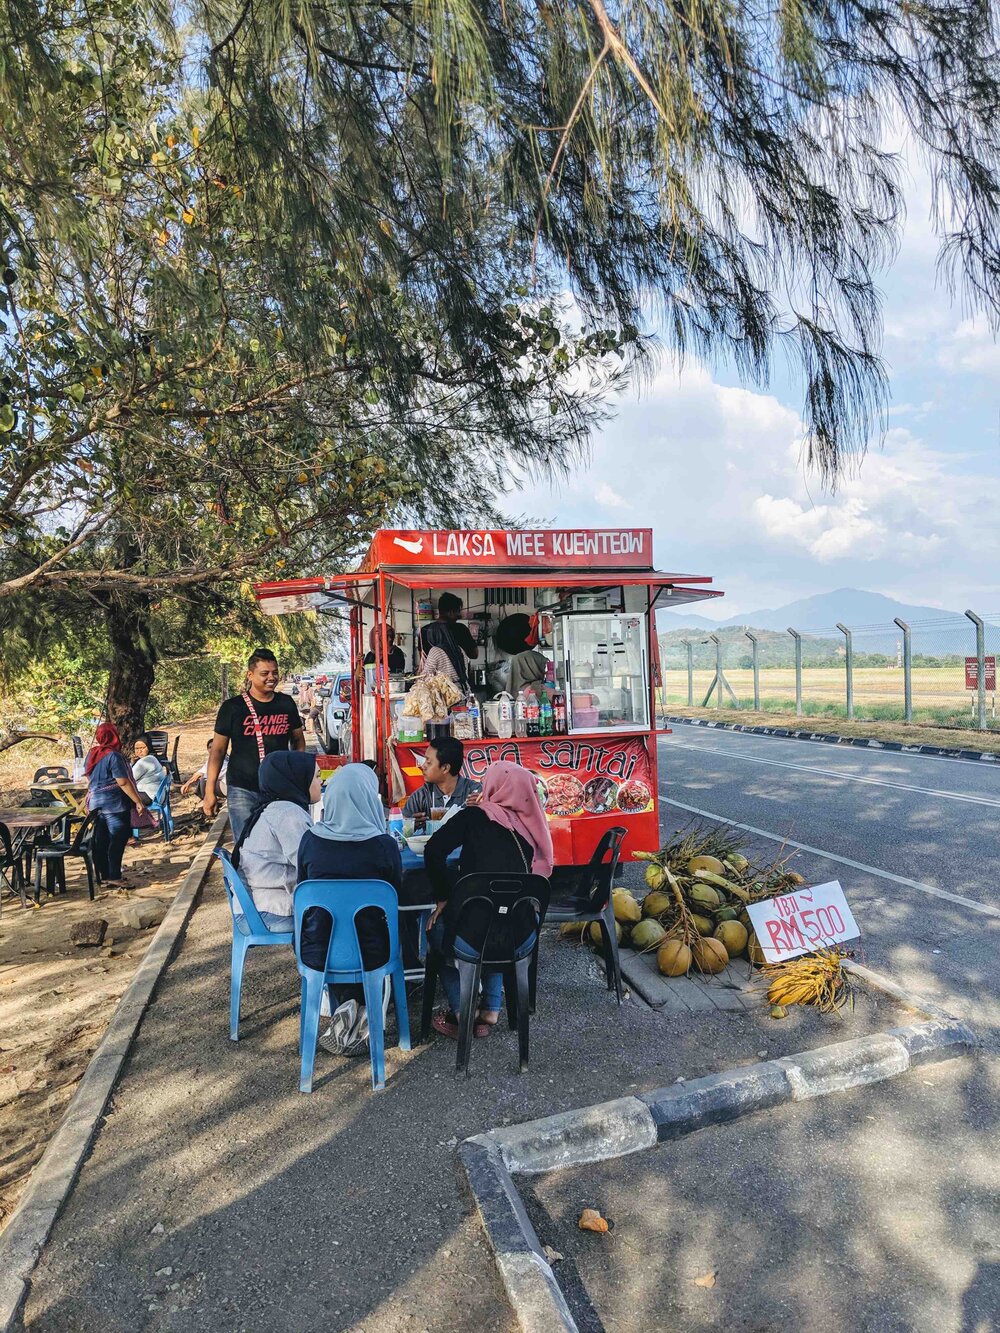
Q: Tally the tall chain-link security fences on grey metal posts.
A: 1